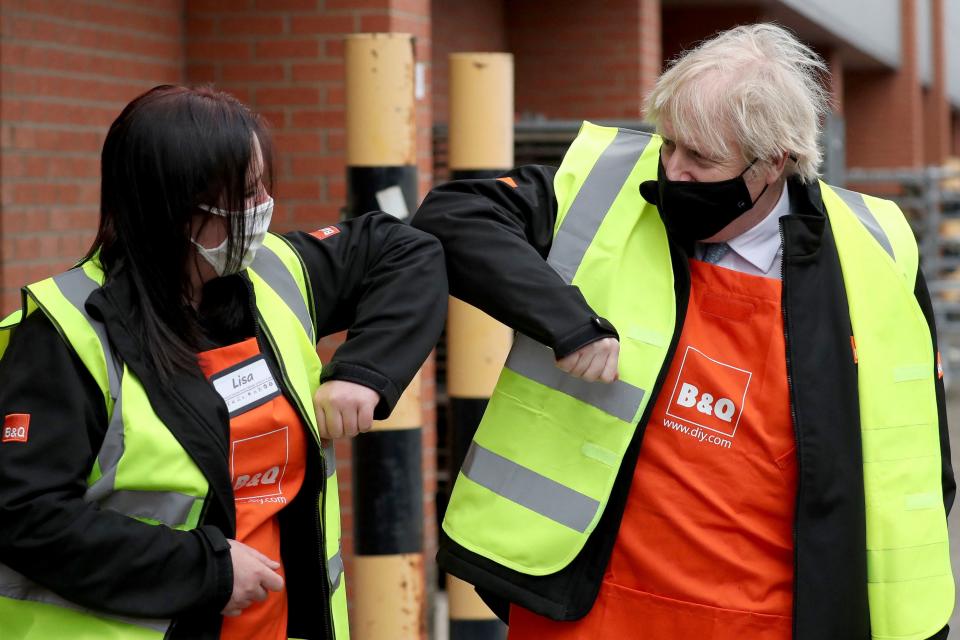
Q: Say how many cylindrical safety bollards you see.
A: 2